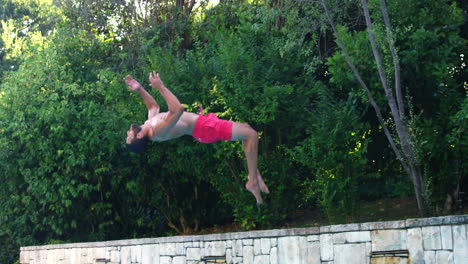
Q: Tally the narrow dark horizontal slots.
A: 3